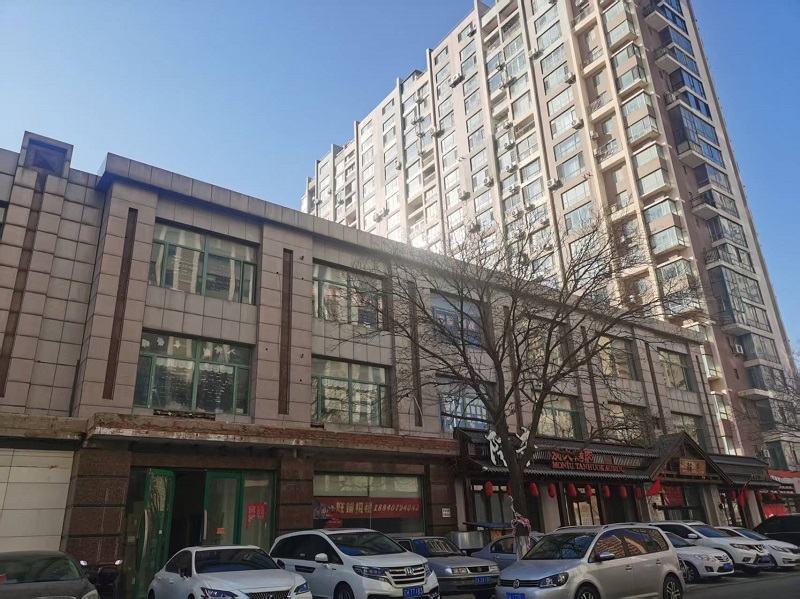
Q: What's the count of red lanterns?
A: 13